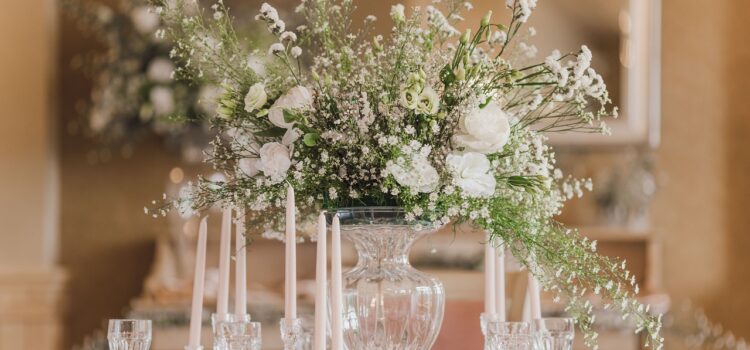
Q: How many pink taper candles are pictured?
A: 9